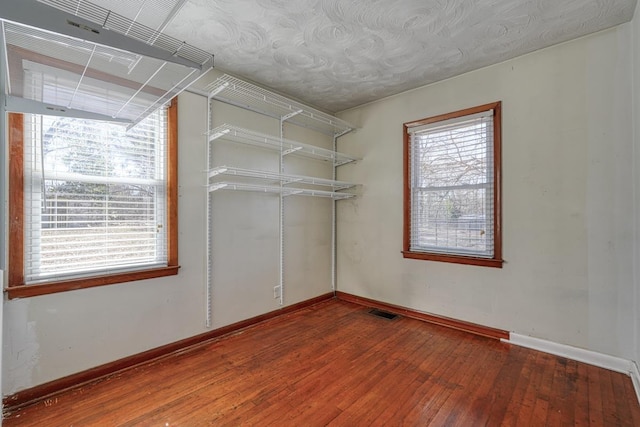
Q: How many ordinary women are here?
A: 0